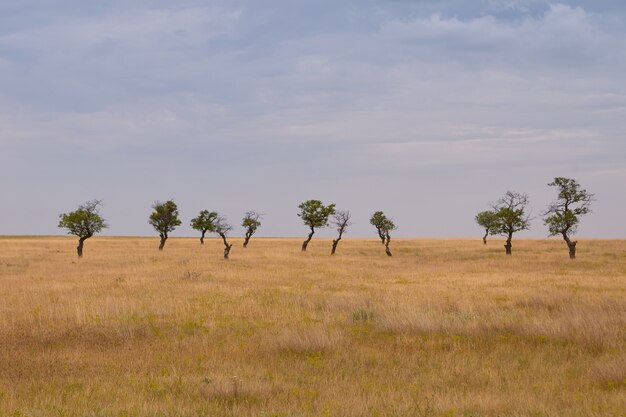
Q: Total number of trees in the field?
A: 12